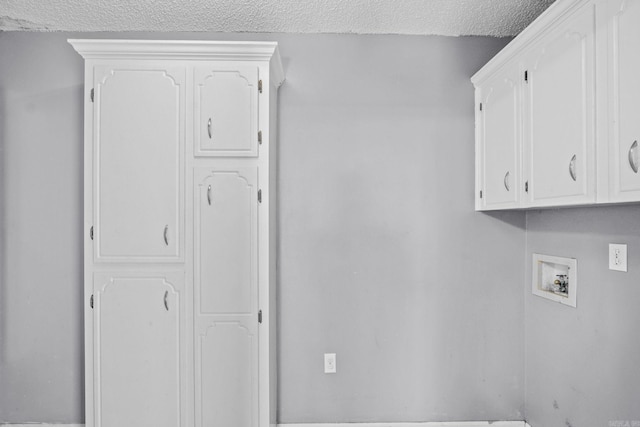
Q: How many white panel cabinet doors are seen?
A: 7